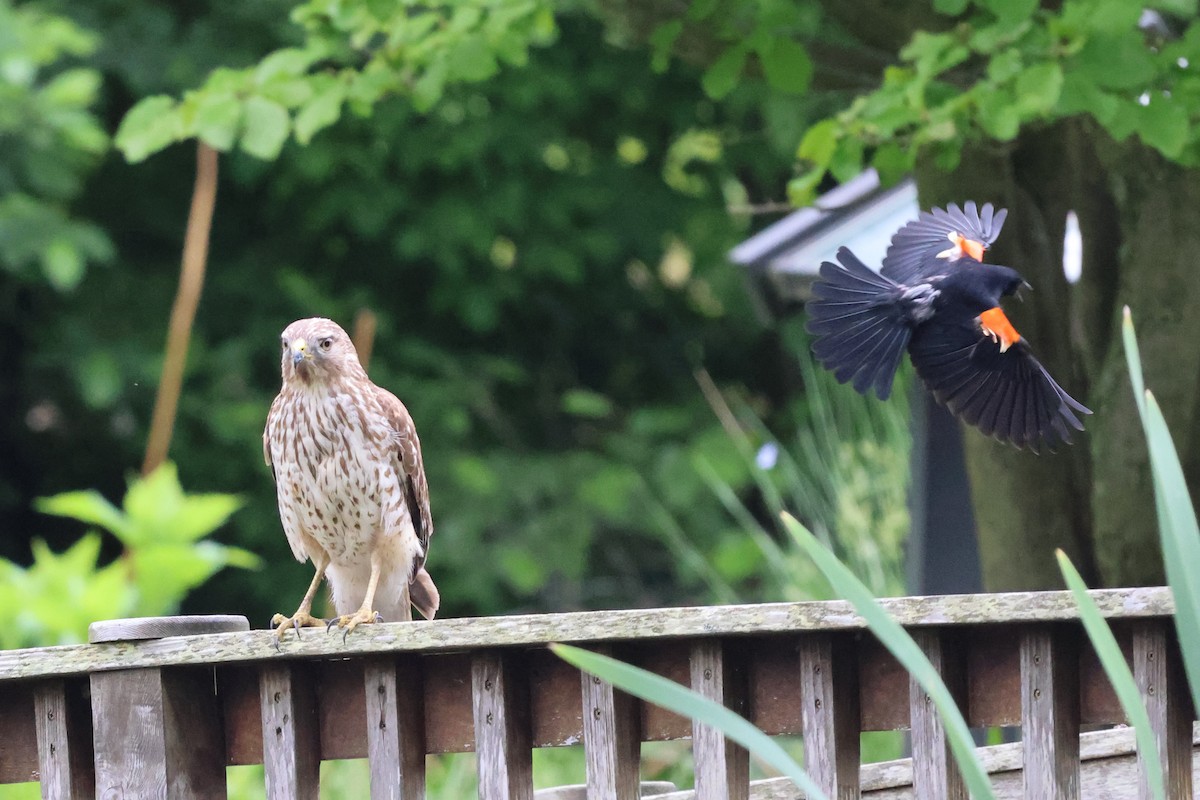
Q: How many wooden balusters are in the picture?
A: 10